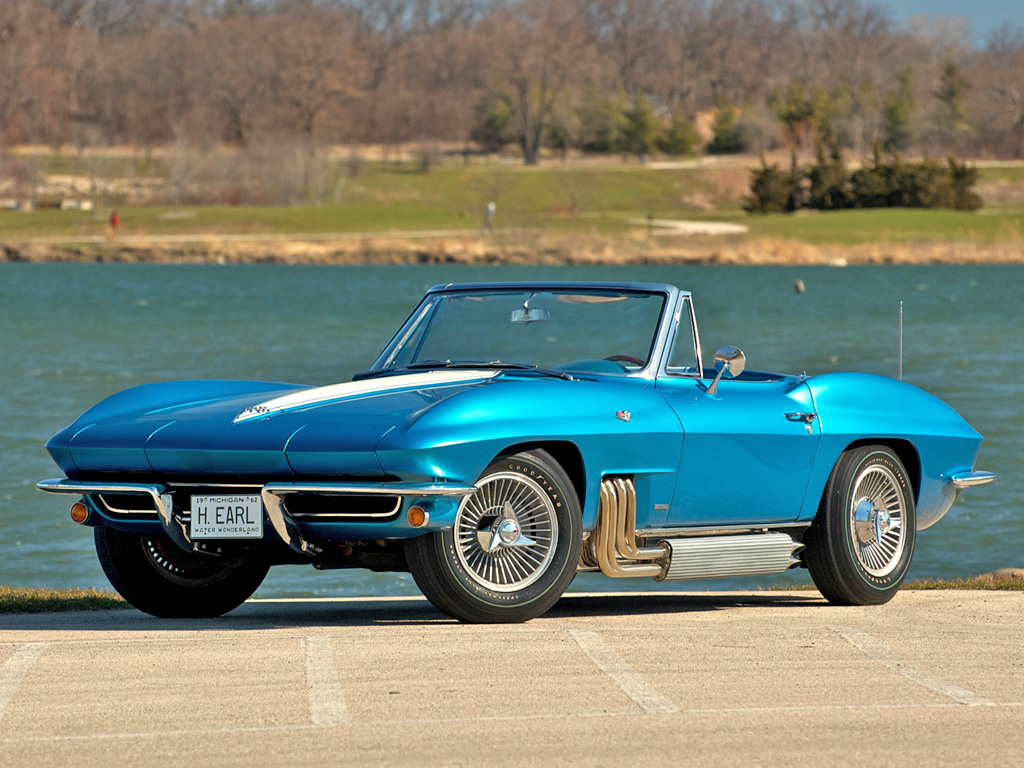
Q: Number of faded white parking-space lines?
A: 4